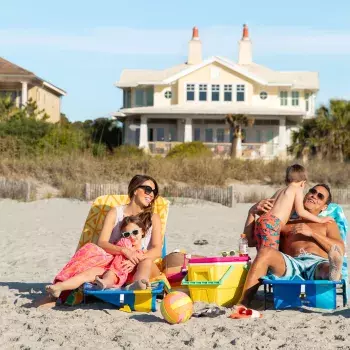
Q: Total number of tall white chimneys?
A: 2